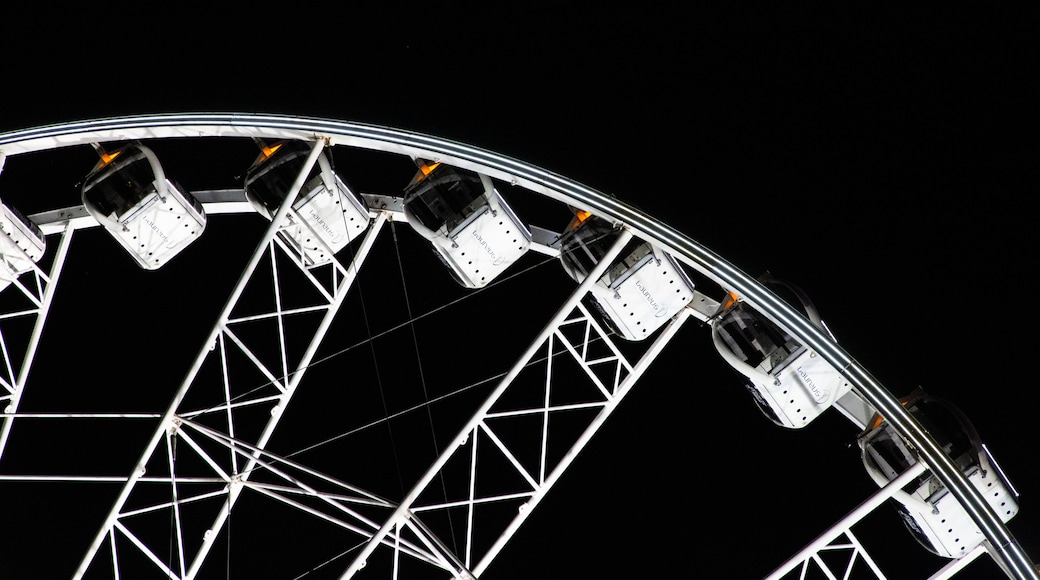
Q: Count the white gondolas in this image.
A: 7